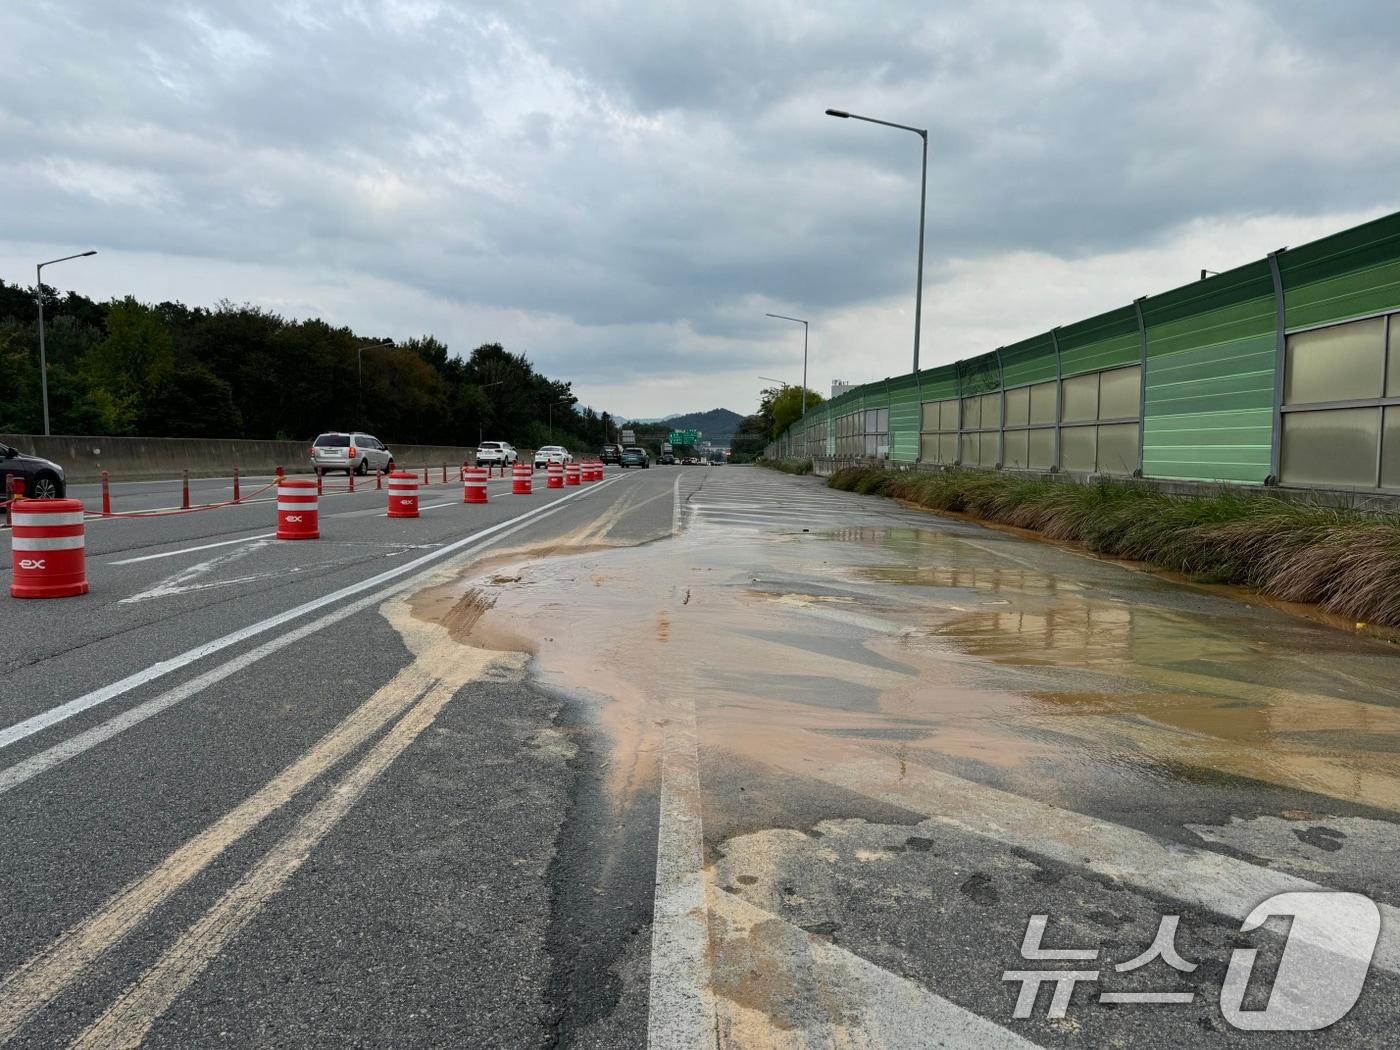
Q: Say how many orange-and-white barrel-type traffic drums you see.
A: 9